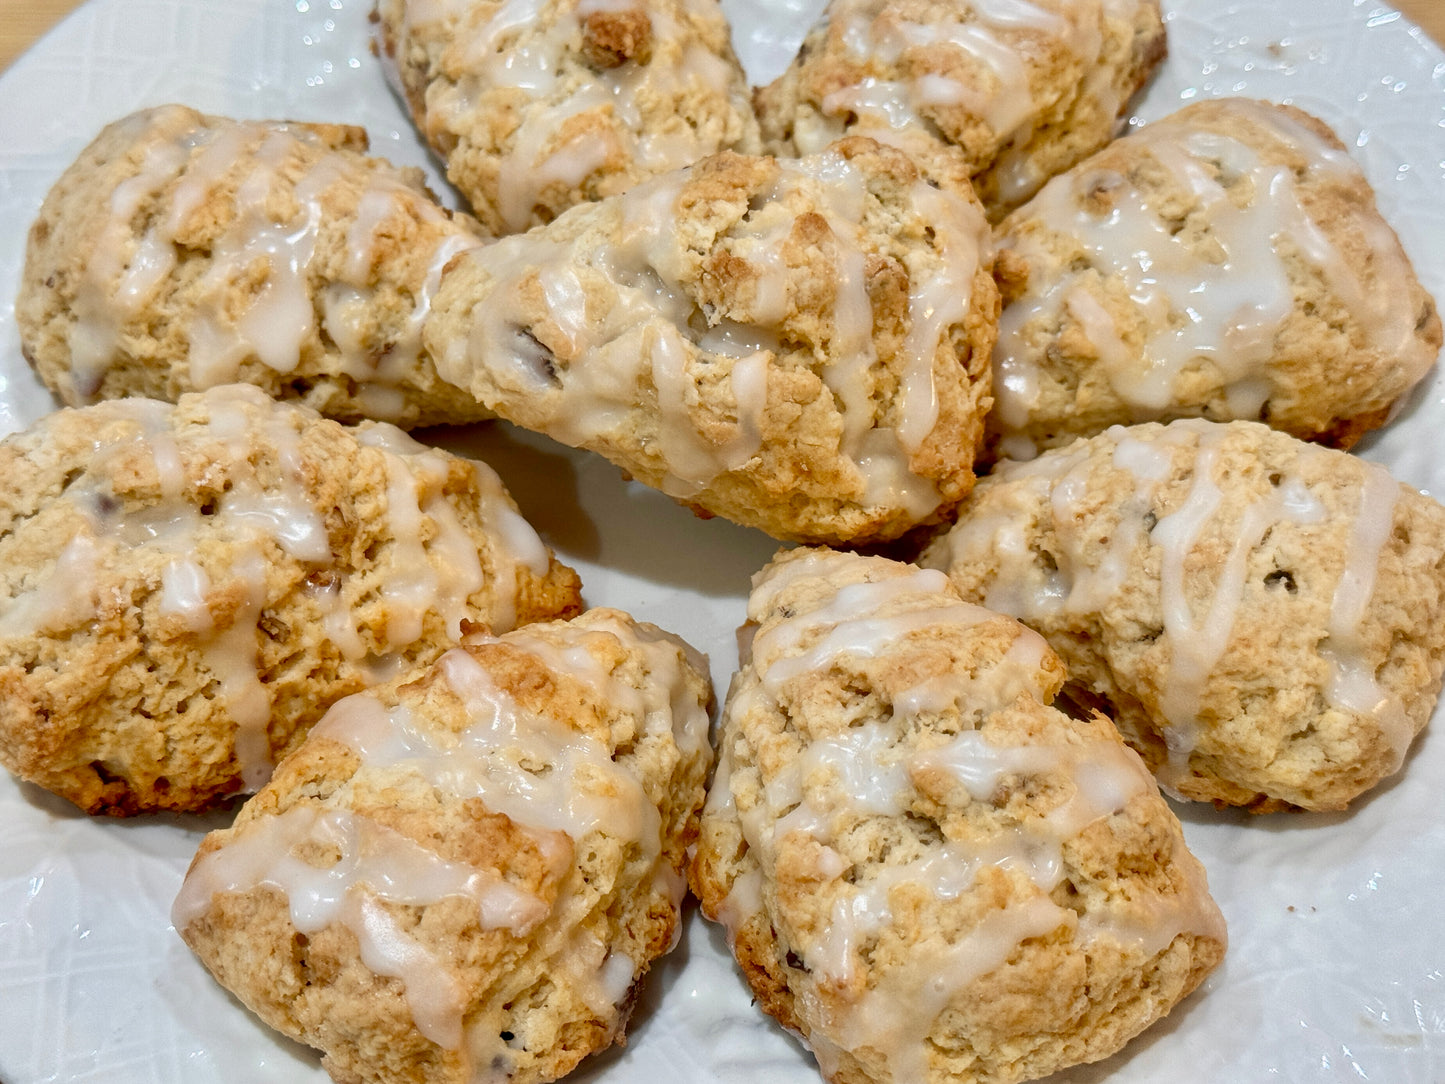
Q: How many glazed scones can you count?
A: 9